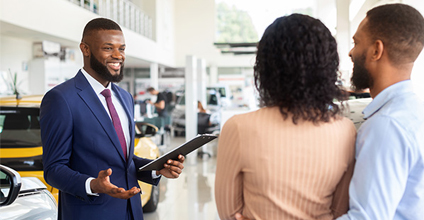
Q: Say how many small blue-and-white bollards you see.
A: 0